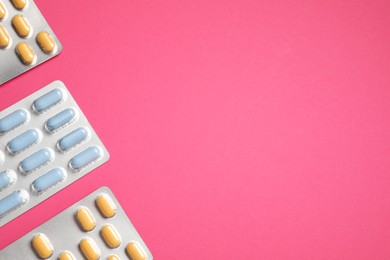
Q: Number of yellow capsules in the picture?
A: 14